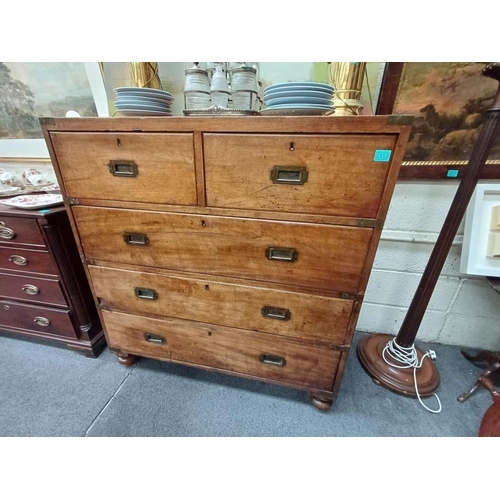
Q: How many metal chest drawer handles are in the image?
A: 12